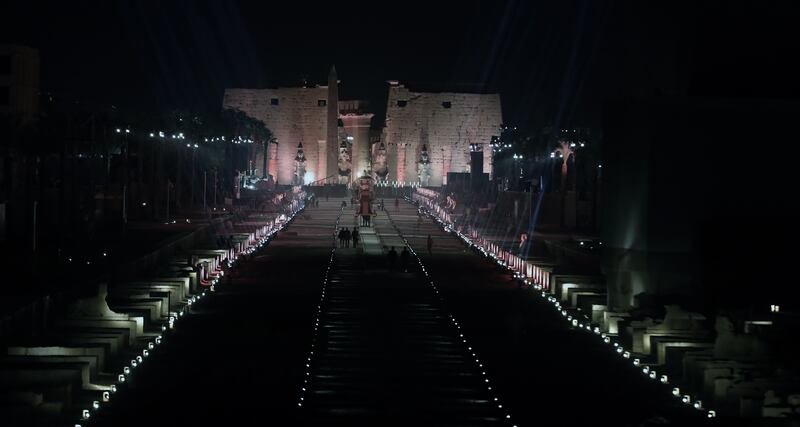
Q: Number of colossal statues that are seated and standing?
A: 4